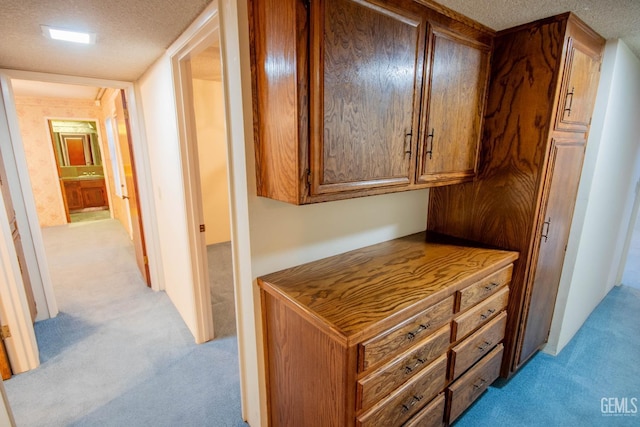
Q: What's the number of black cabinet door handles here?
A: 4